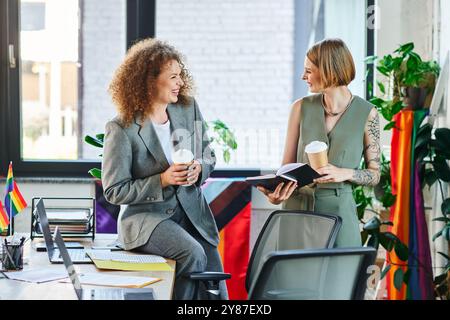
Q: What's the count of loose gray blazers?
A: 1